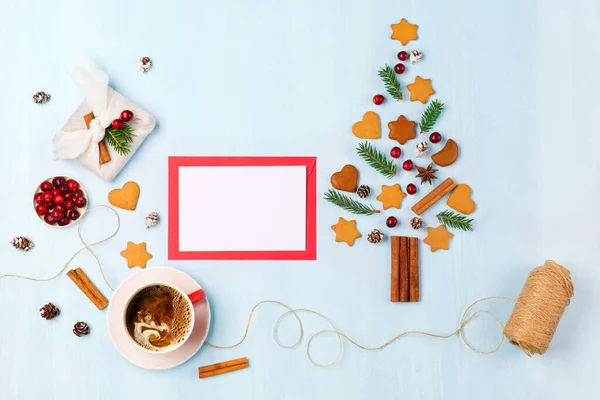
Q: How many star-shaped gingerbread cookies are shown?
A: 7